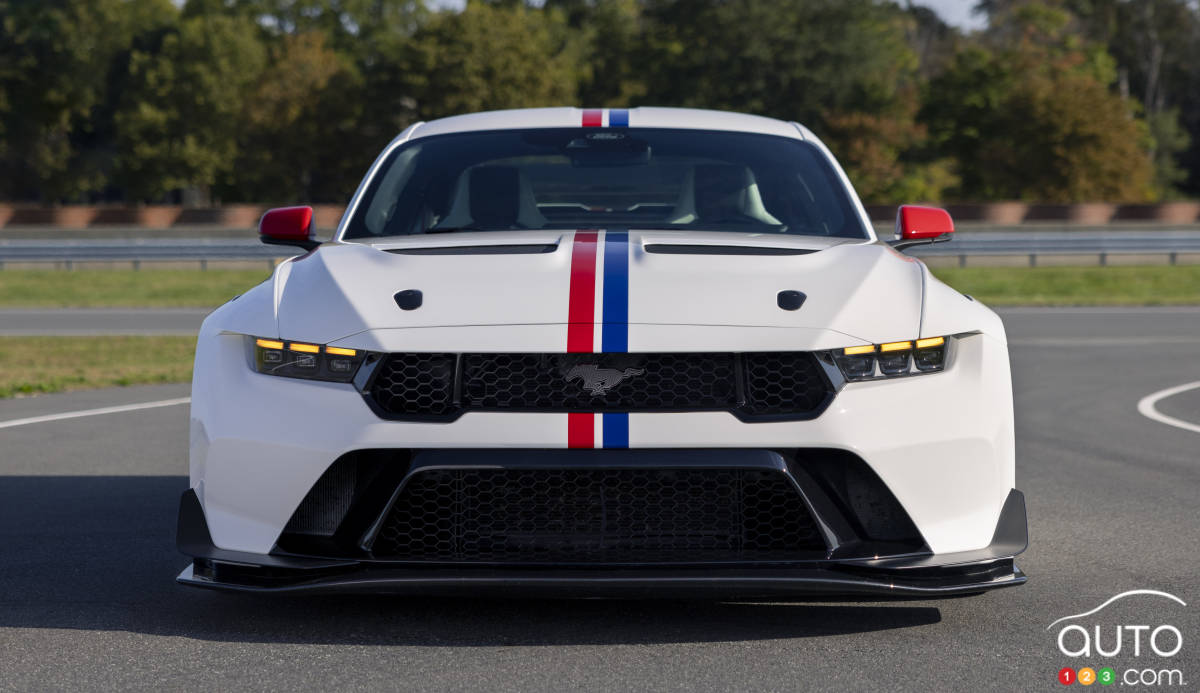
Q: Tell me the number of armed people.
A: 0